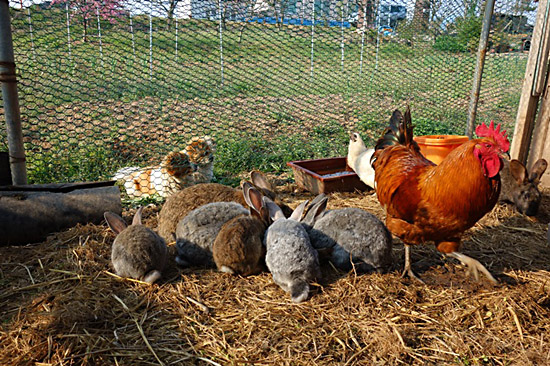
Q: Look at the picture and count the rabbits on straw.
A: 7